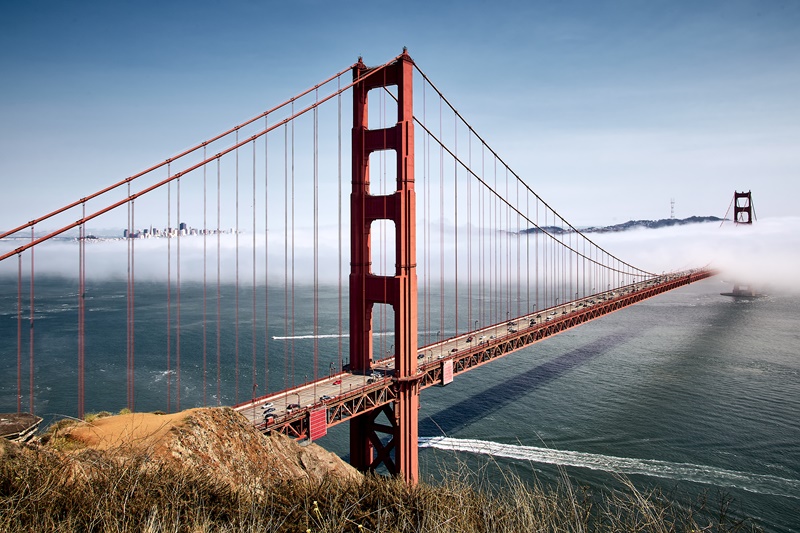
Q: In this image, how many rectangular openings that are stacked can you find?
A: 4